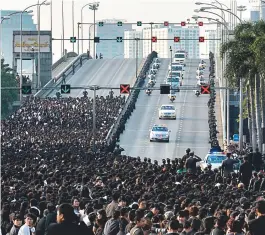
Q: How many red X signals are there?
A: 8